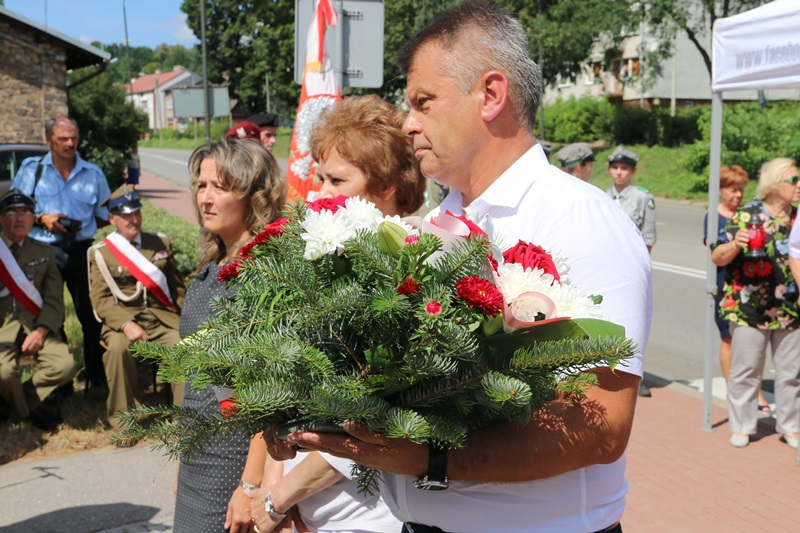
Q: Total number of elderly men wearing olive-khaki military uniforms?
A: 2